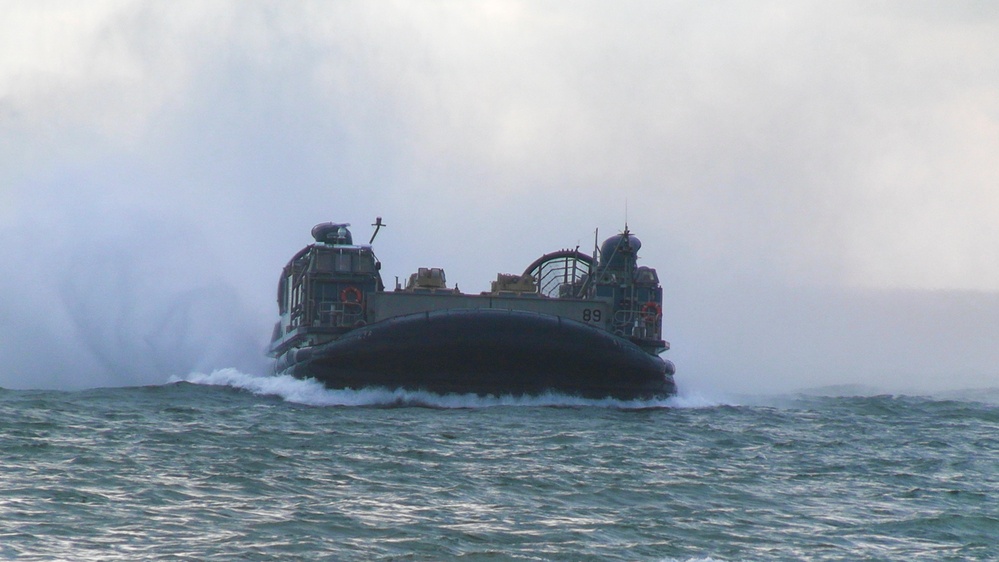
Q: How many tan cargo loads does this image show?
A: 2